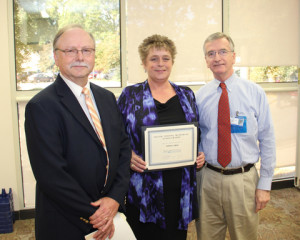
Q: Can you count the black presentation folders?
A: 1